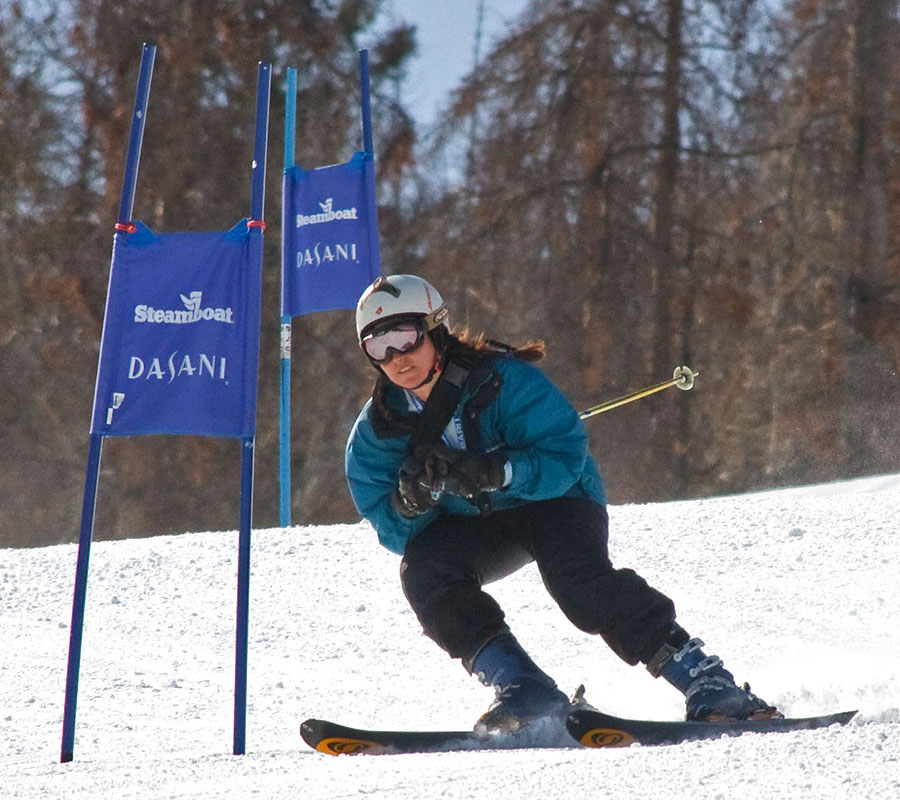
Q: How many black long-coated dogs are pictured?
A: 0